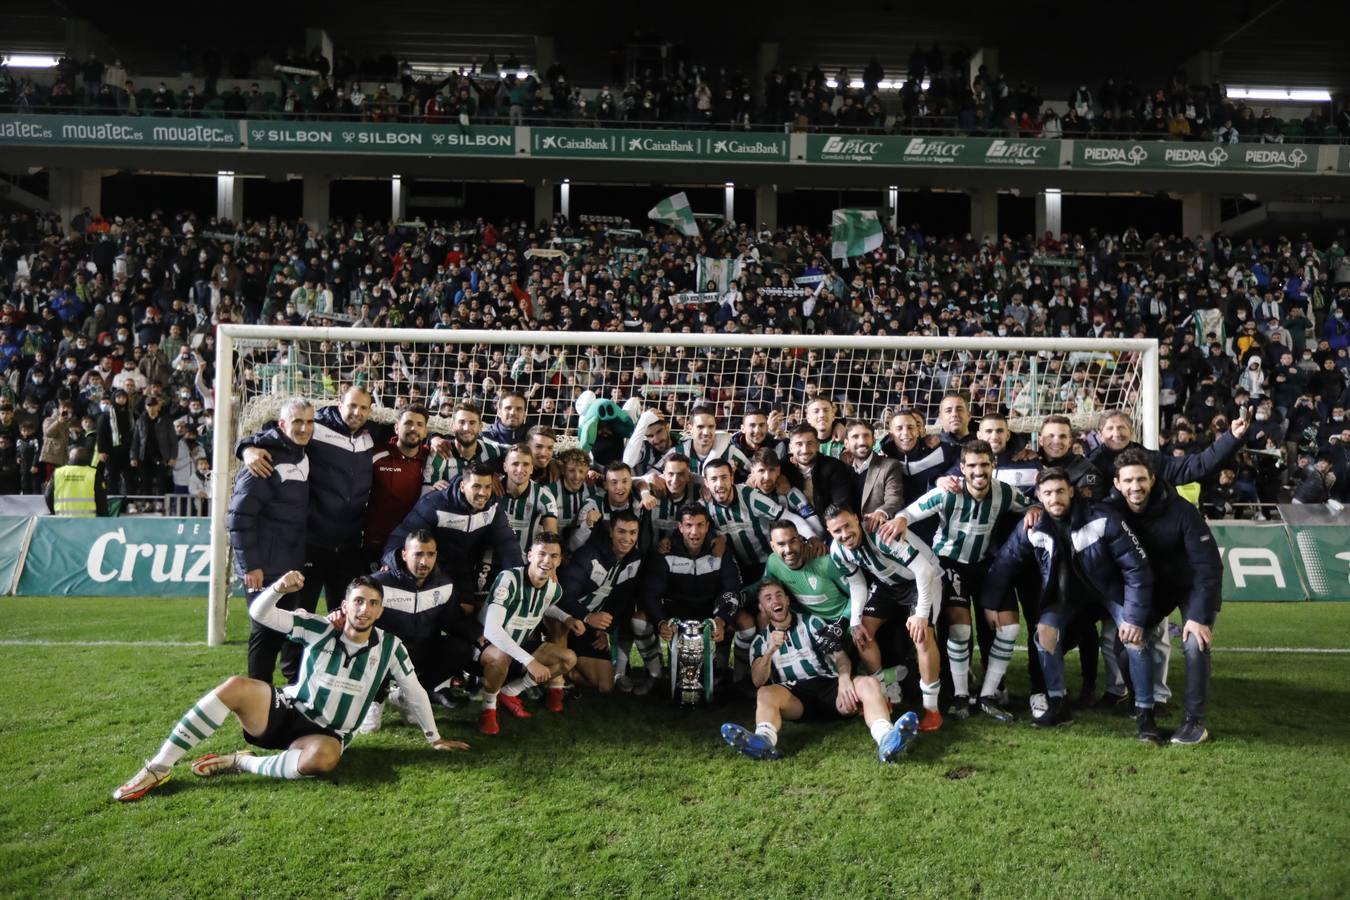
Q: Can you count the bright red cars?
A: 0